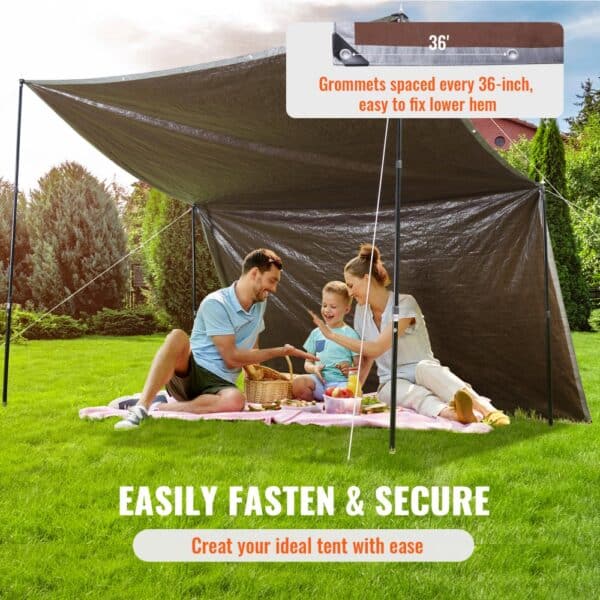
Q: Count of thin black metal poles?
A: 4